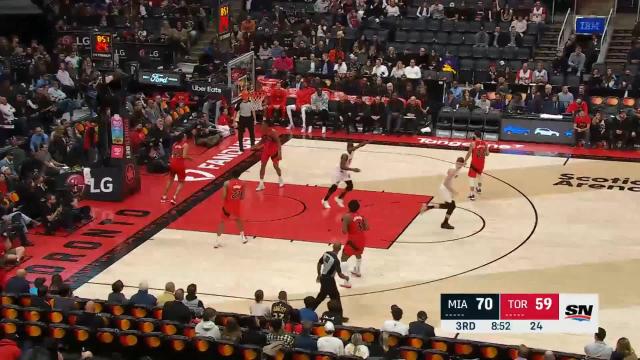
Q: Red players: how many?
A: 5